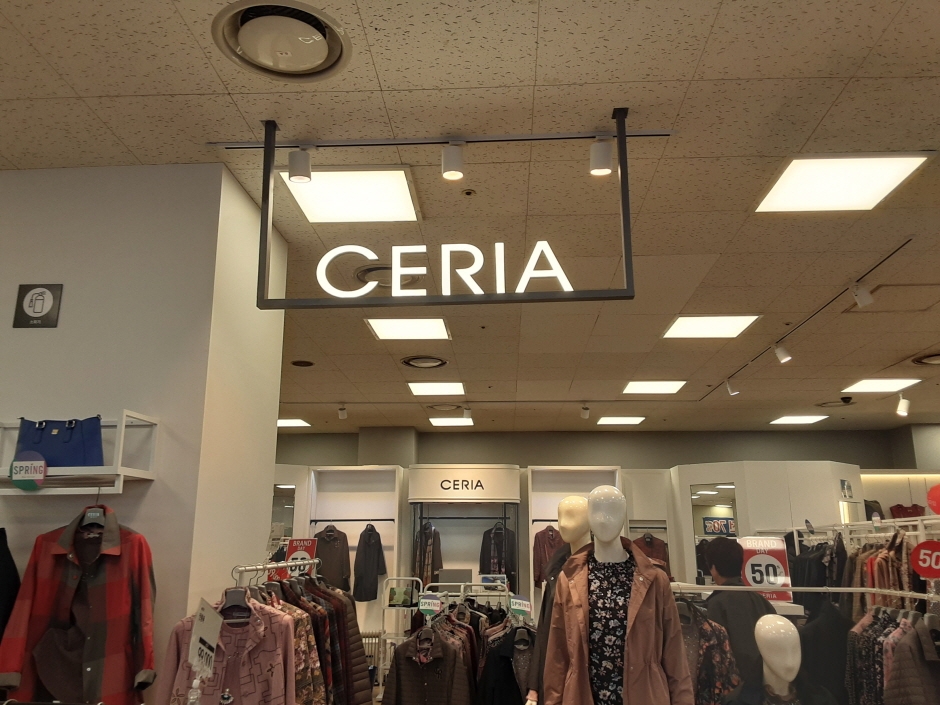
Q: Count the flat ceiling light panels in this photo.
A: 11